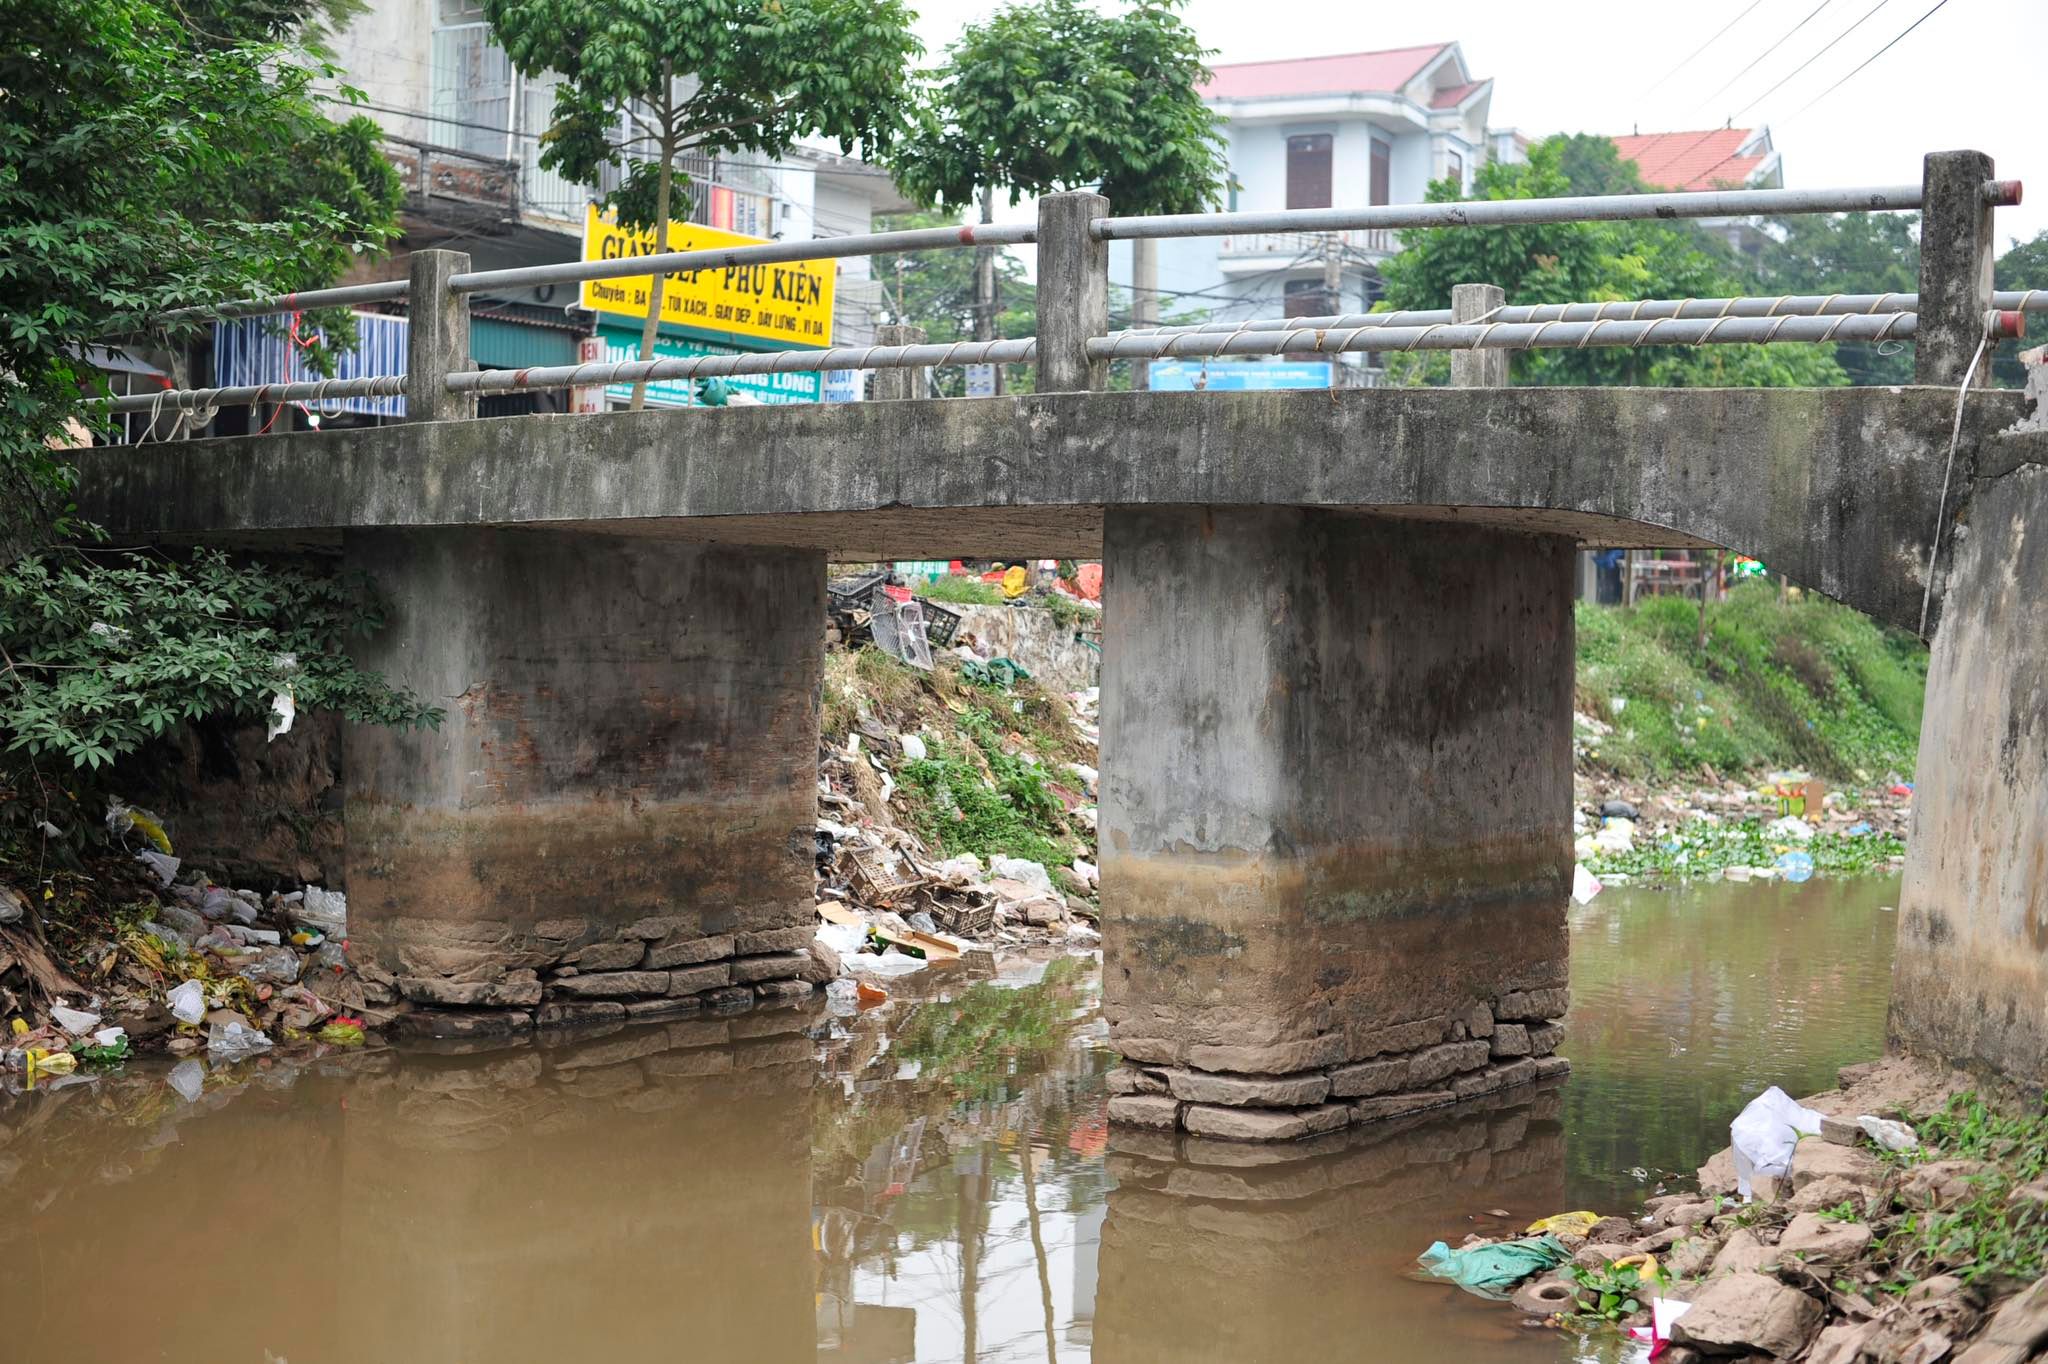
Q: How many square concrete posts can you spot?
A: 5